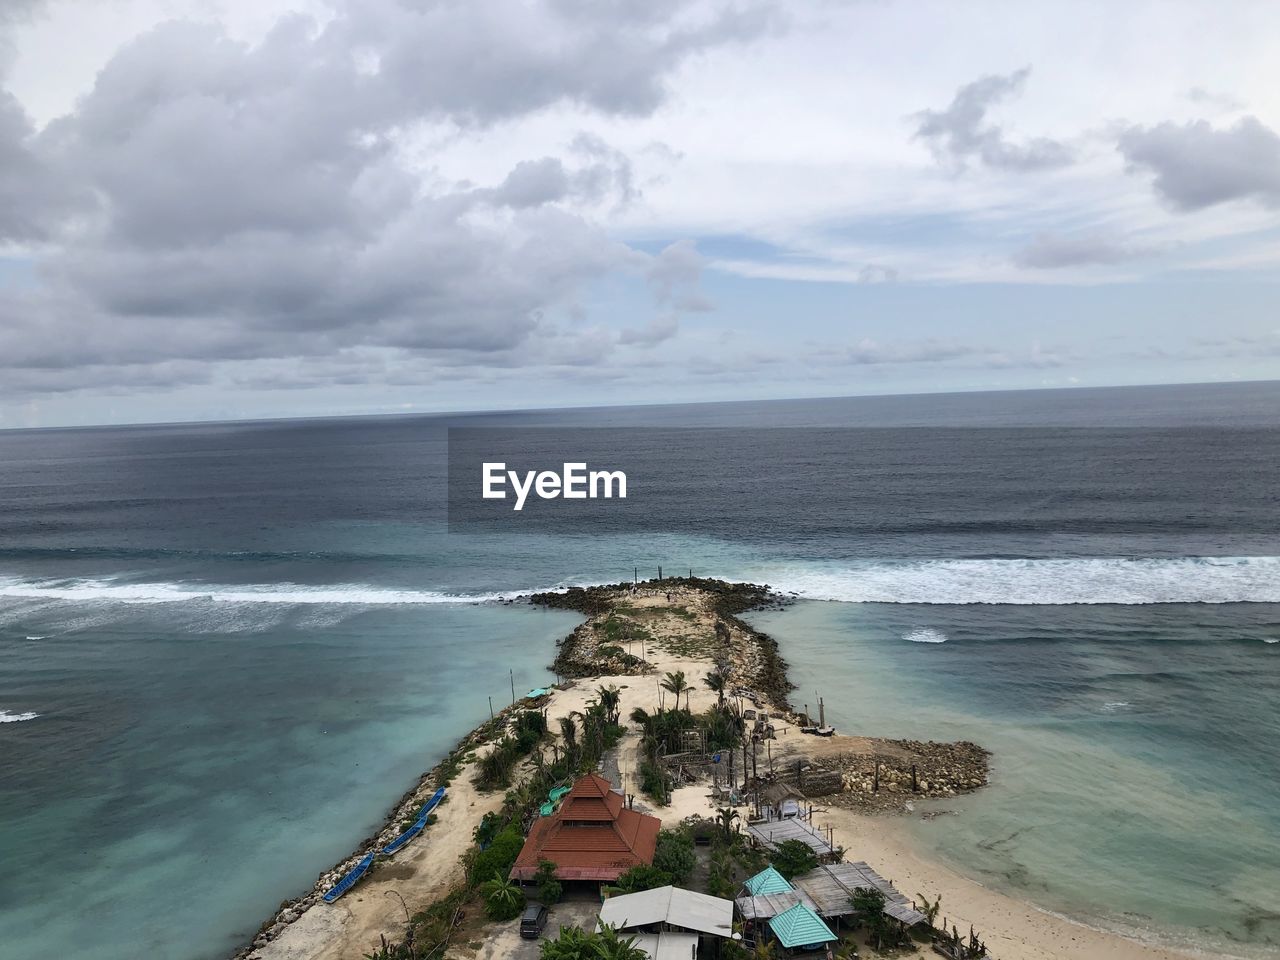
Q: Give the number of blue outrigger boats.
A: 3